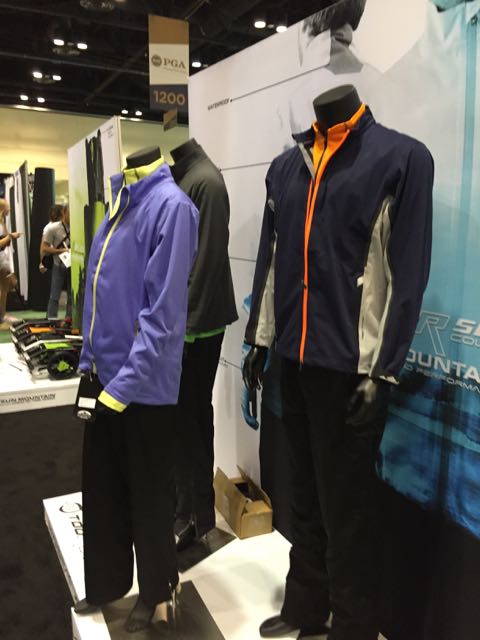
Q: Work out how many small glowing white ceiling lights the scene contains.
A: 11